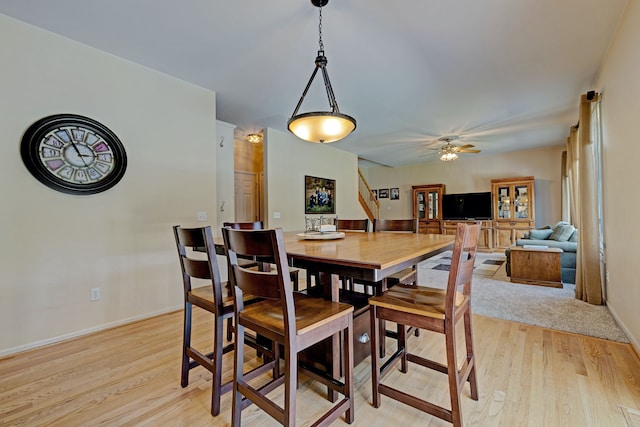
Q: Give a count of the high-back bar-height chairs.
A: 6